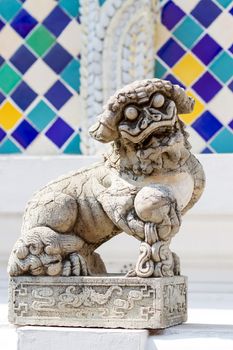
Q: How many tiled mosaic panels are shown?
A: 2